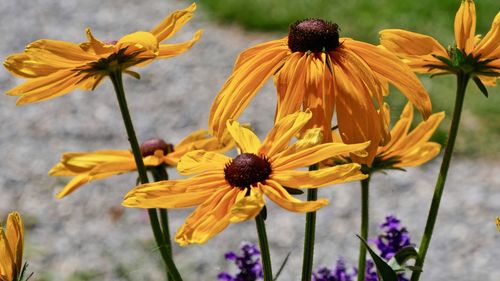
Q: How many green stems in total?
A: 6